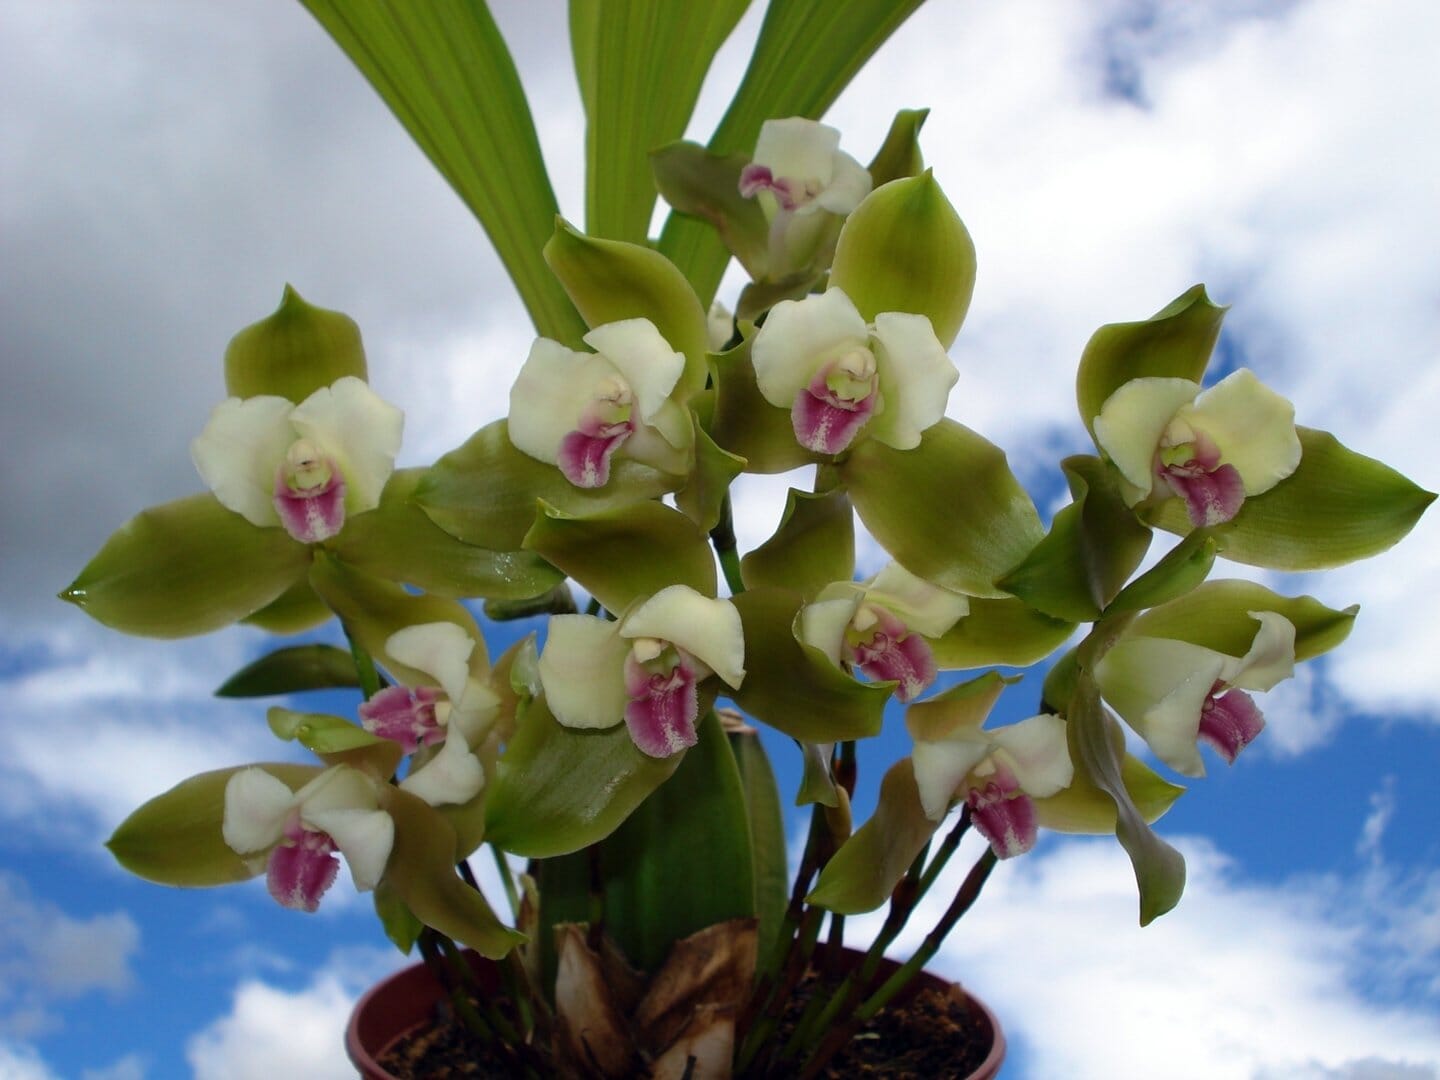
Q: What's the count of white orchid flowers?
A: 11